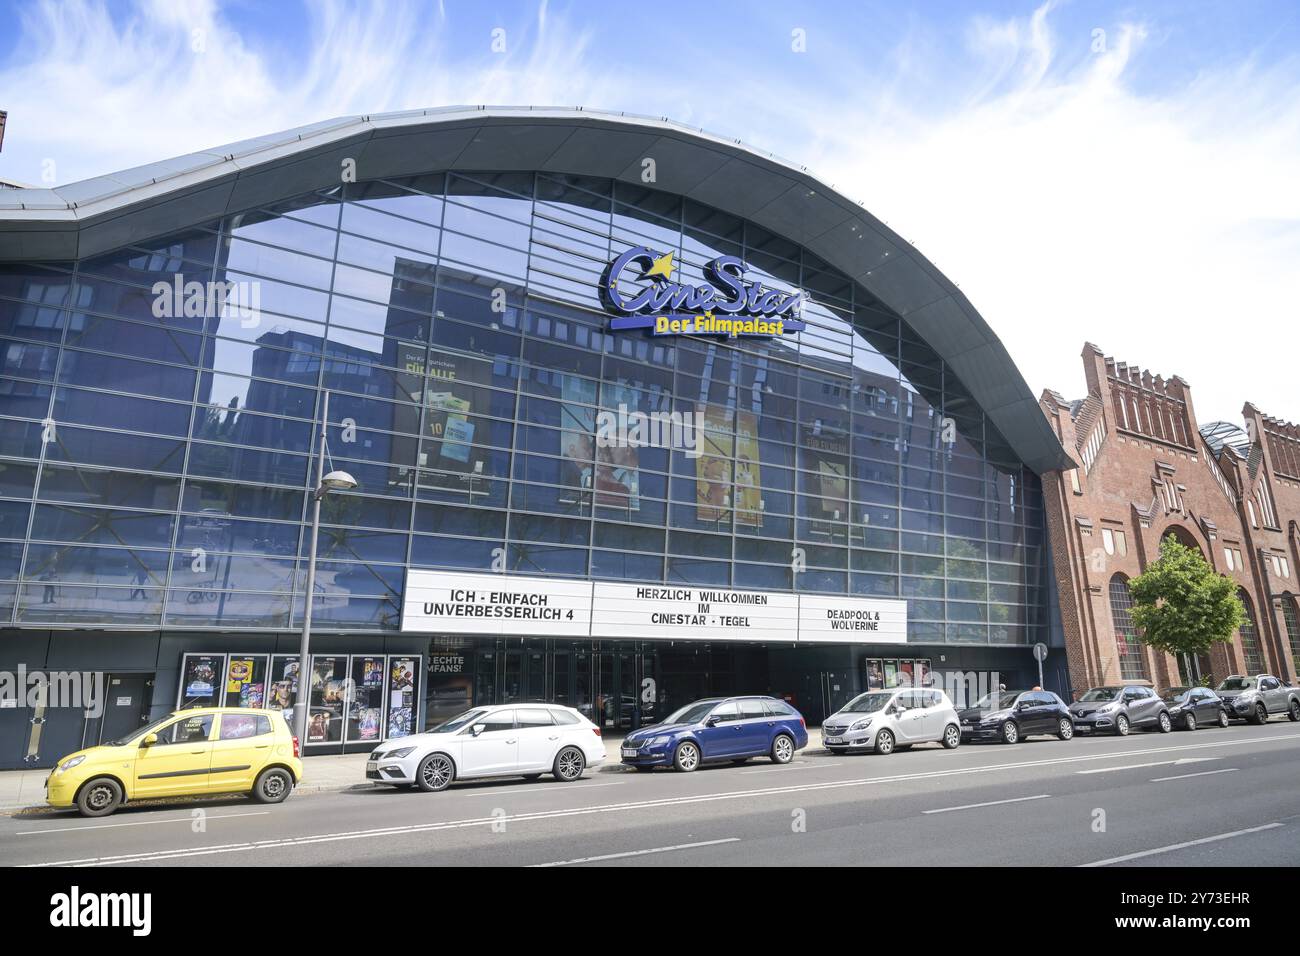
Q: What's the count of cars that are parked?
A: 8